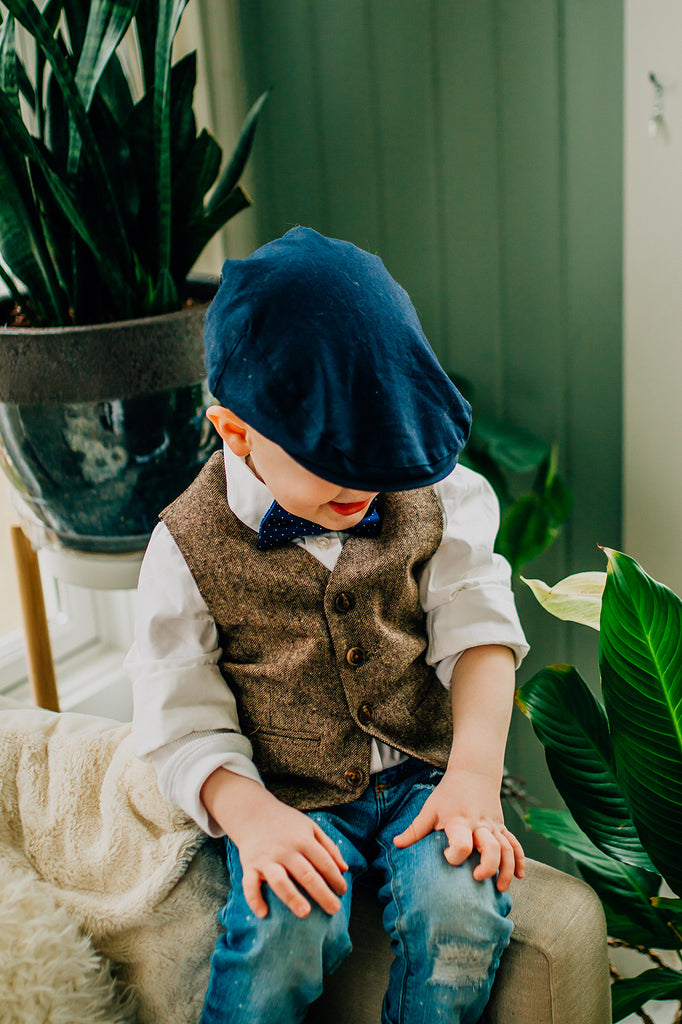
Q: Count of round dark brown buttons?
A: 4